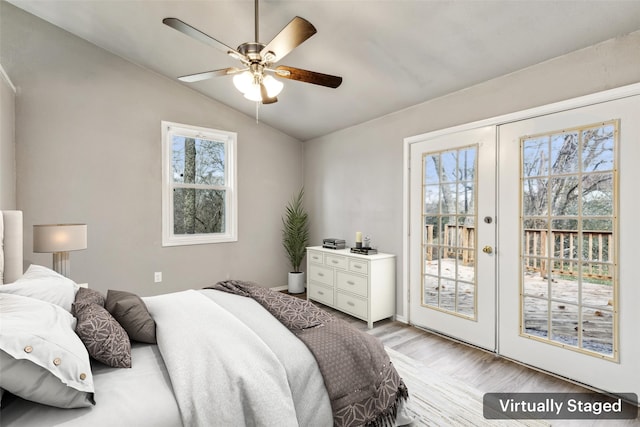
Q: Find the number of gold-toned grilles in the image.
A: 2